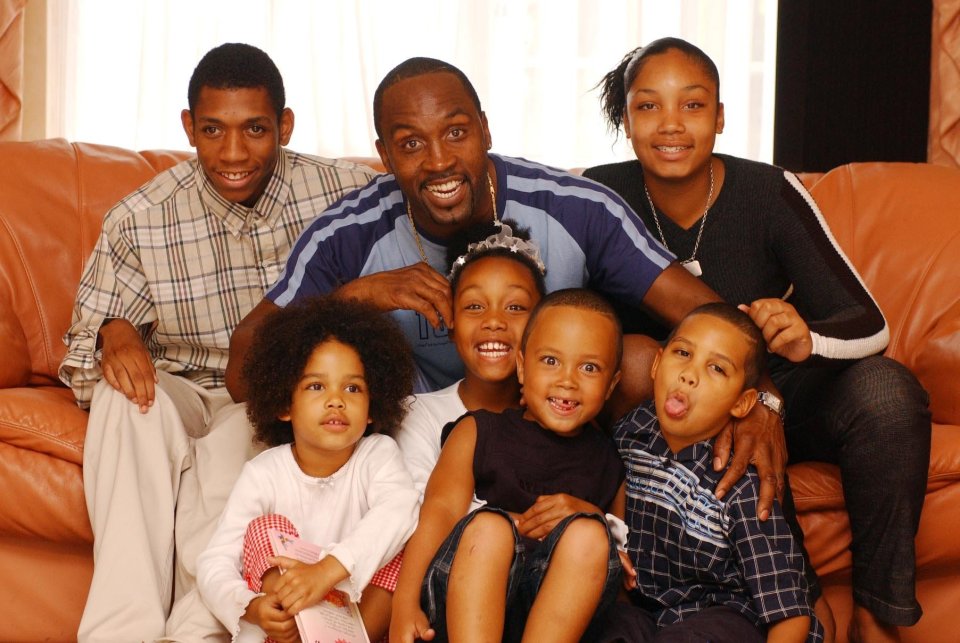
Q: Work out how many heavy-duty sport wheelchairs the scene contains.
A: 0